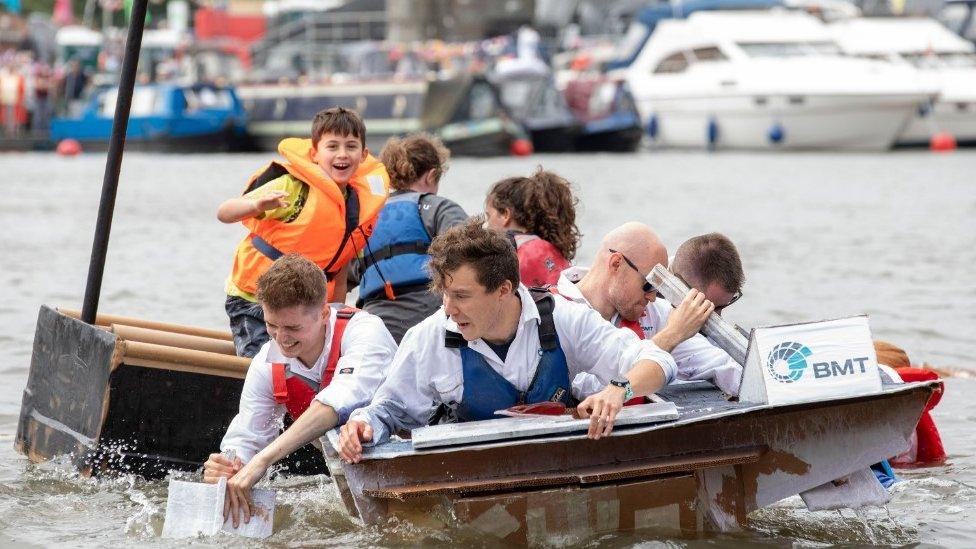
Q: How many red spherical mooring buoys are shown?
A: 3